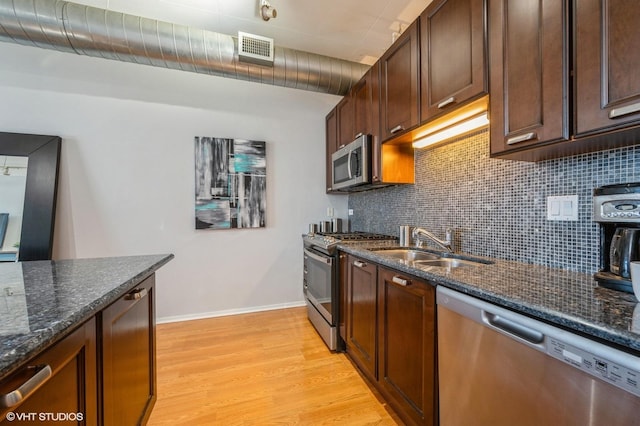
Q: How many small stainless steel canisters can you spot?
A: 3